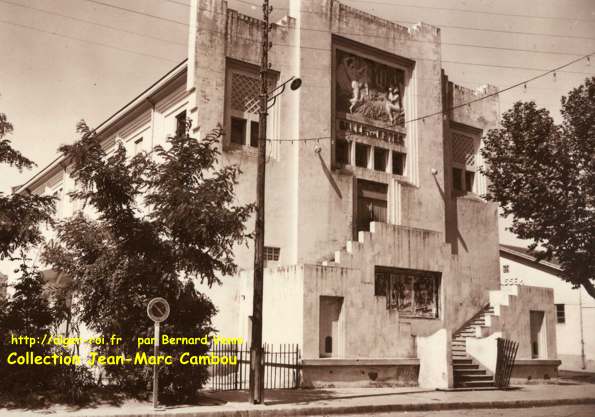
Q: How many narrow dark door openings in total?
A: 2